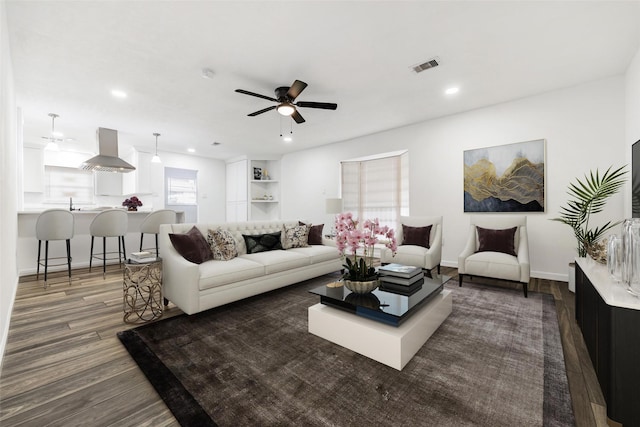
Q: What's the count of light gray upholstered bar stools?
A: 3